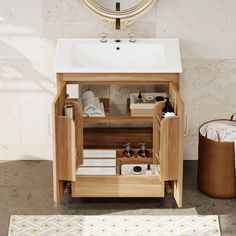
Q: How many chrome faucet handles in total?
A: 2